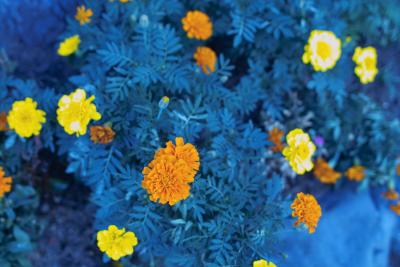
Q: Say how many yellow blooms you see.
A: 8